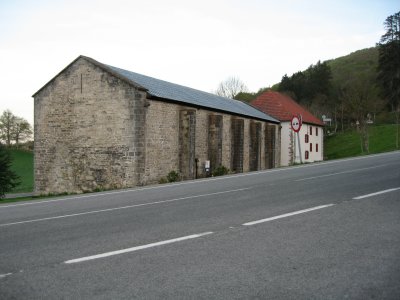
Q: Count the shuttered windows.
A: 6